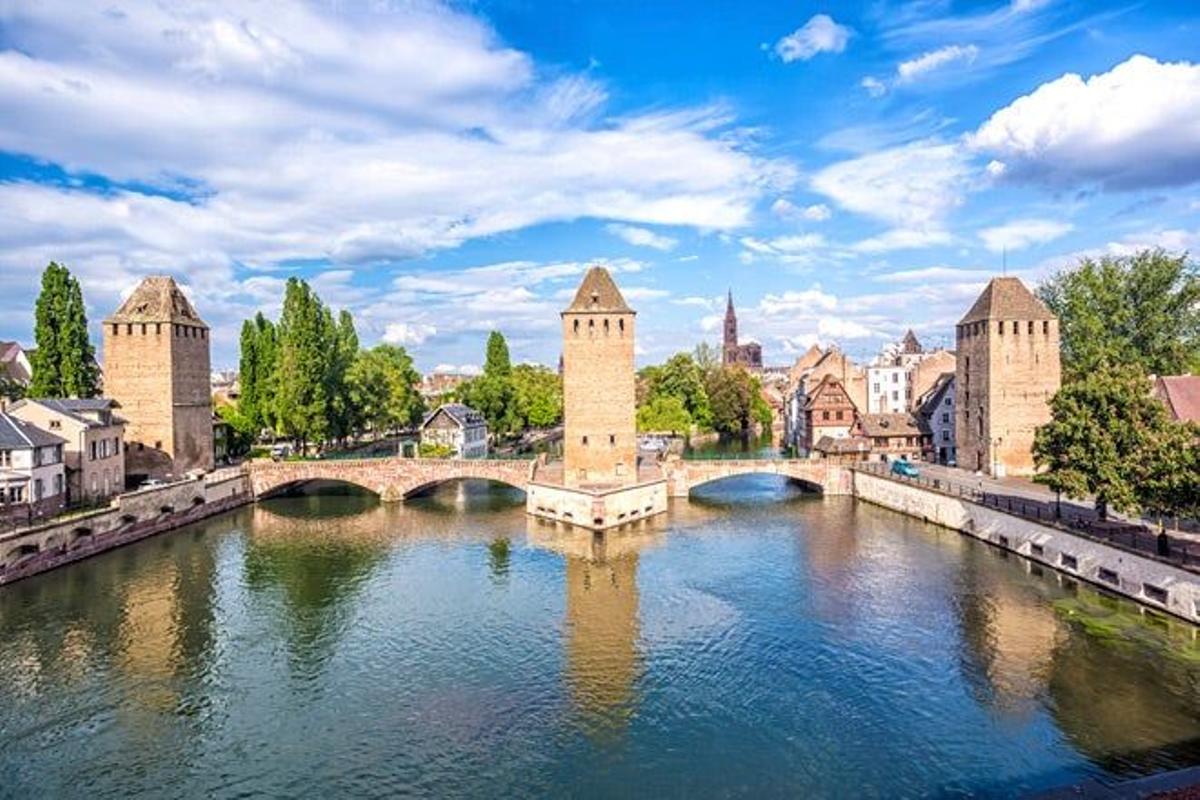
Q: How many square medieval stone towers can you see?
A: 3